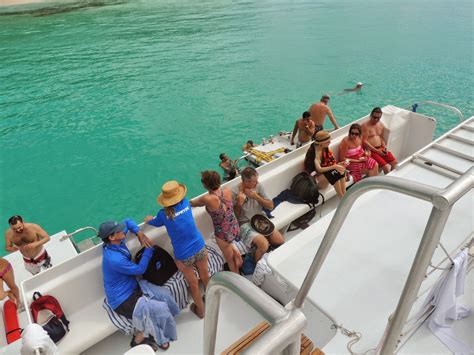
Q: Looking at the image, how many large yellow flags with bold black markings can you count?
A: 0